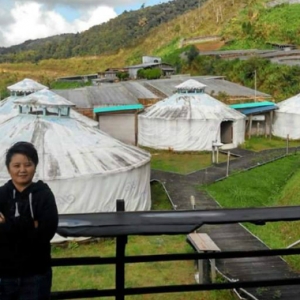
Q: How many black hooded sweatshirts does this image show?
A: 1